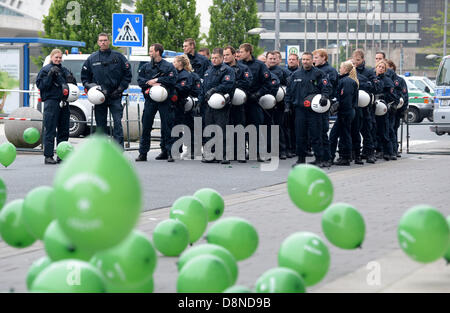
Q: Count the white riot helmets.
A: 12